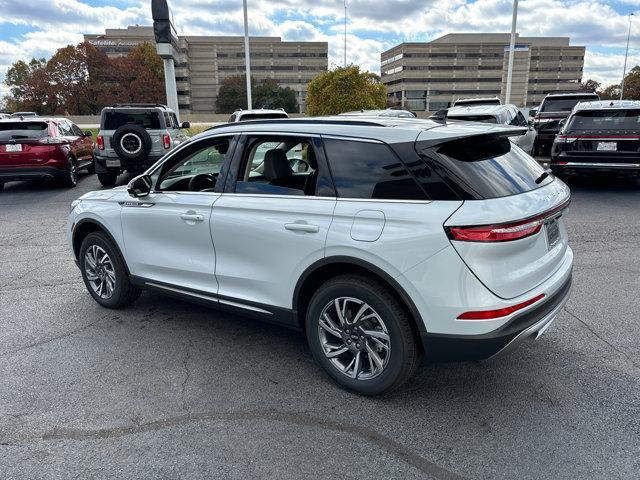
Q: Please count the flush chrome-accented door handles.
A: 2